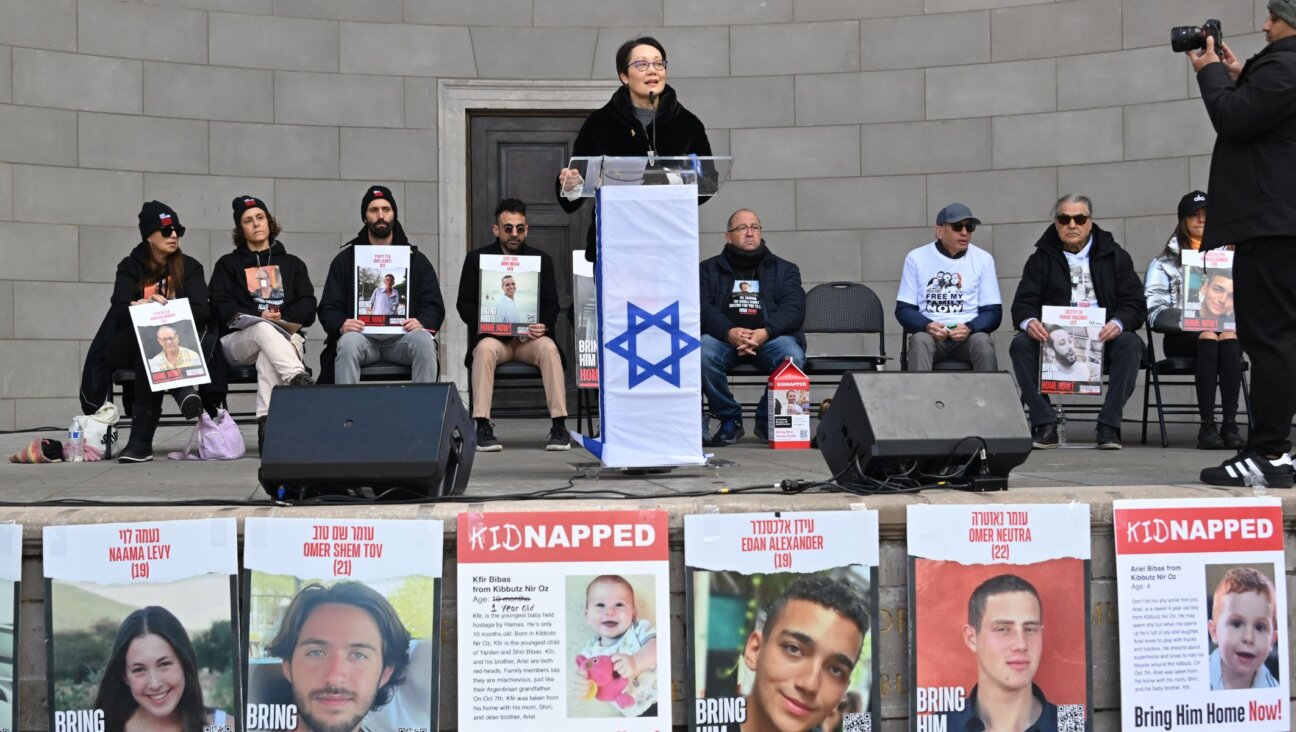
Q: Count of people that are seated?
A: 8